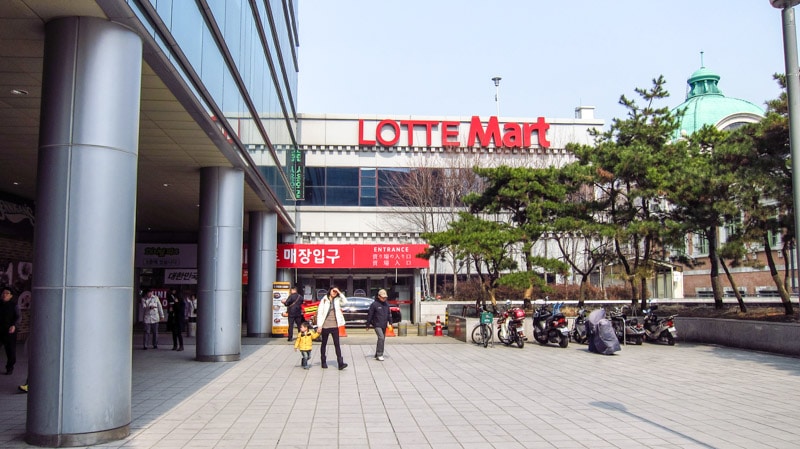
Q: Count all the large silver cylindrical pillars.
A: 3